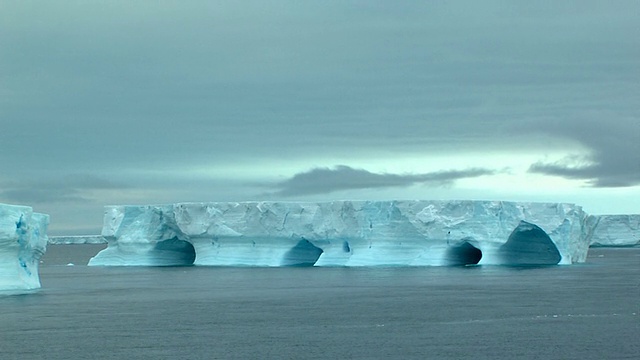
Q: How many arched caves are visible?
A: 4